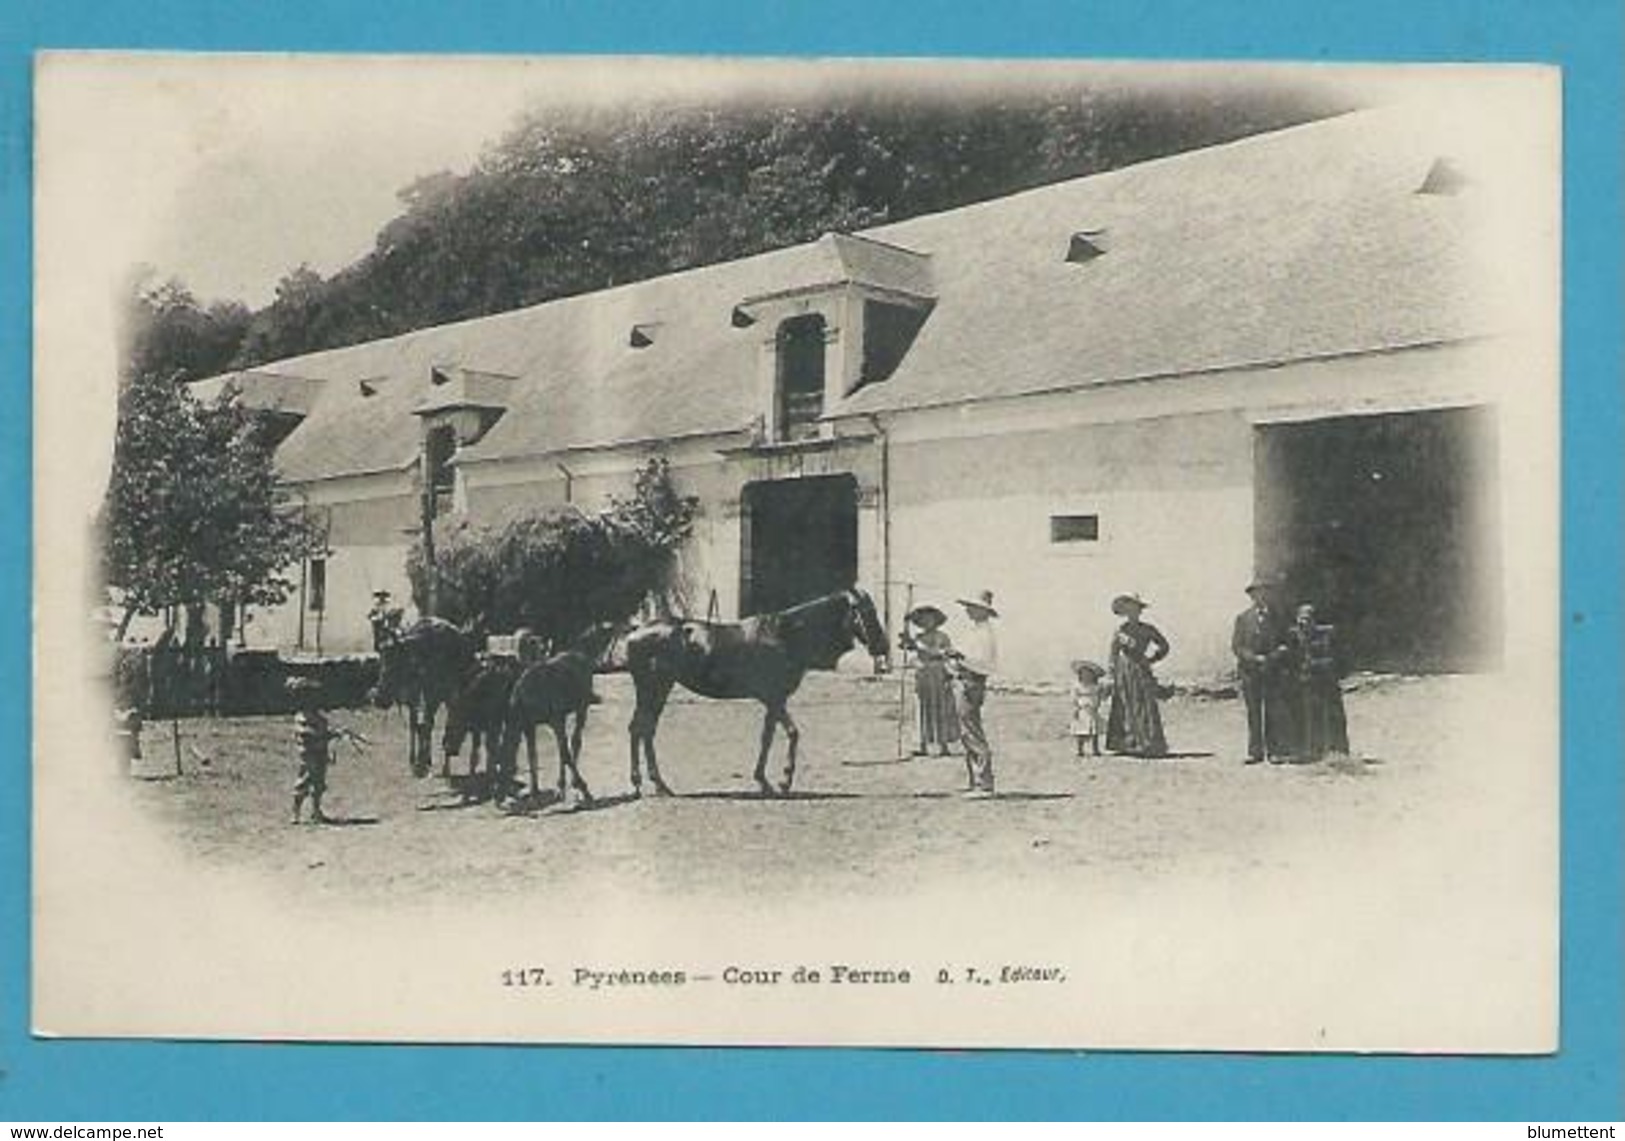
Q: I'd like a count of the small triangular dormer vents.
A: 6